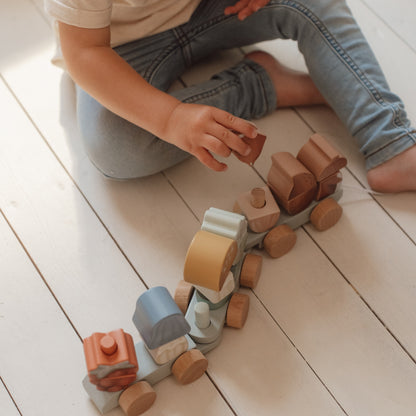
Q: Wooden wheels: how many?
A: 7